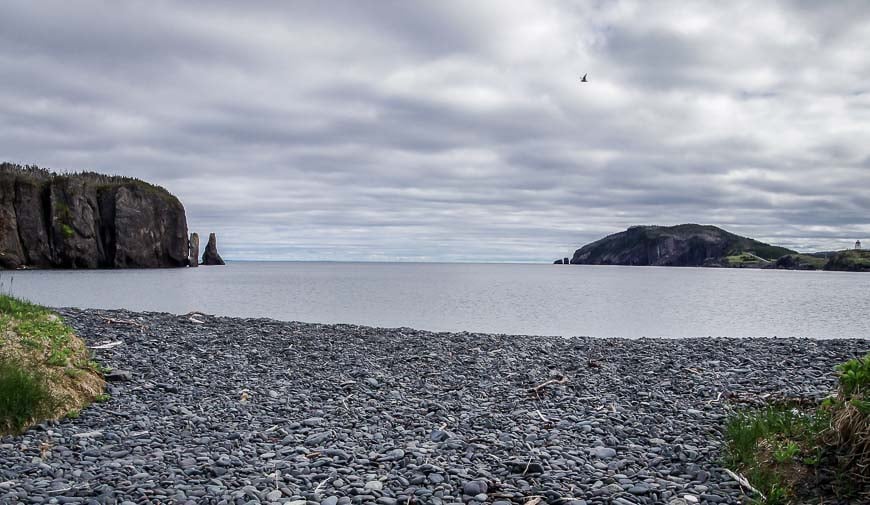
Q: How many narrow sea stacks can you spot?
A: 2